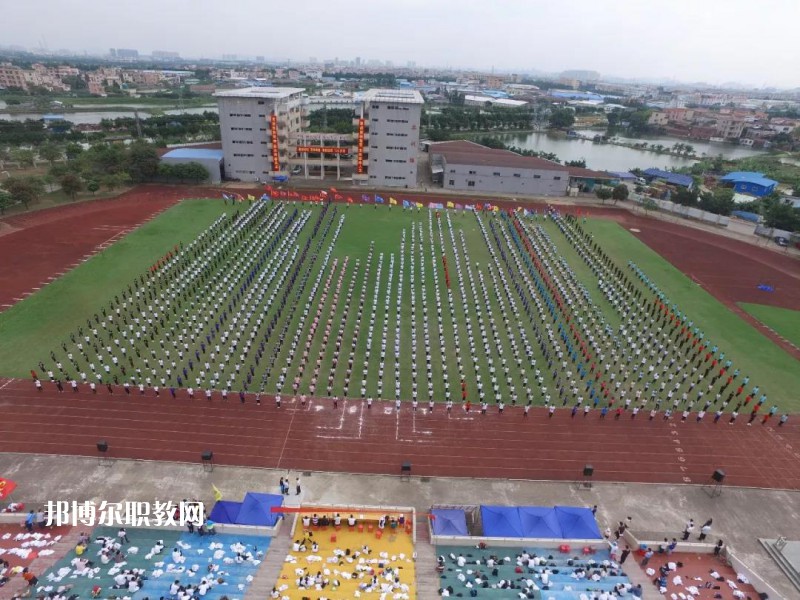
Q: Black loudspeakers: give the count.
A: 5